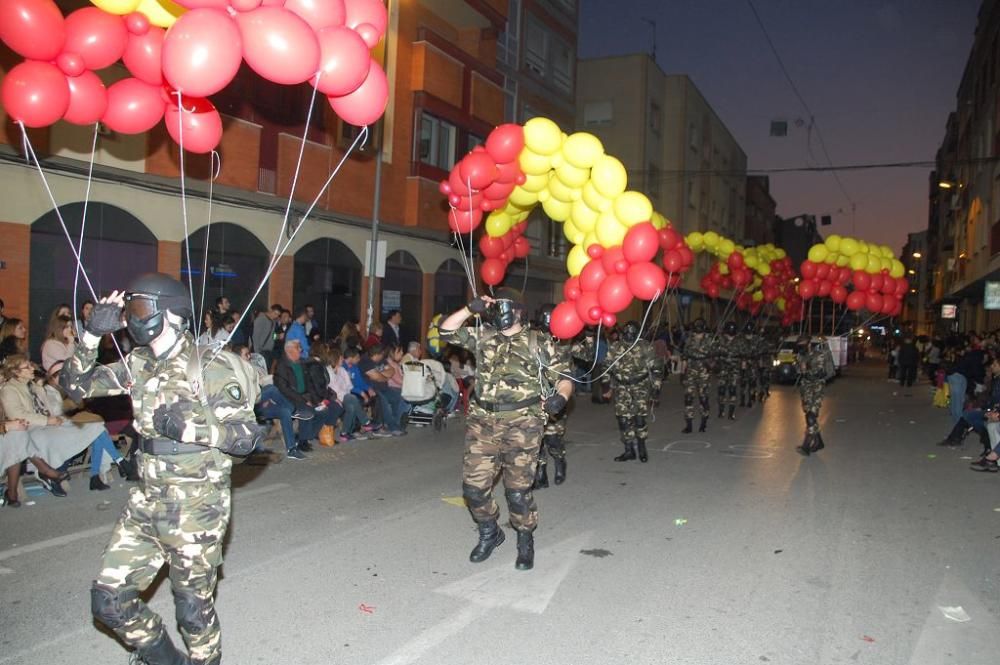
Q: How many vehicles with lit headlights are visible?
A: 1